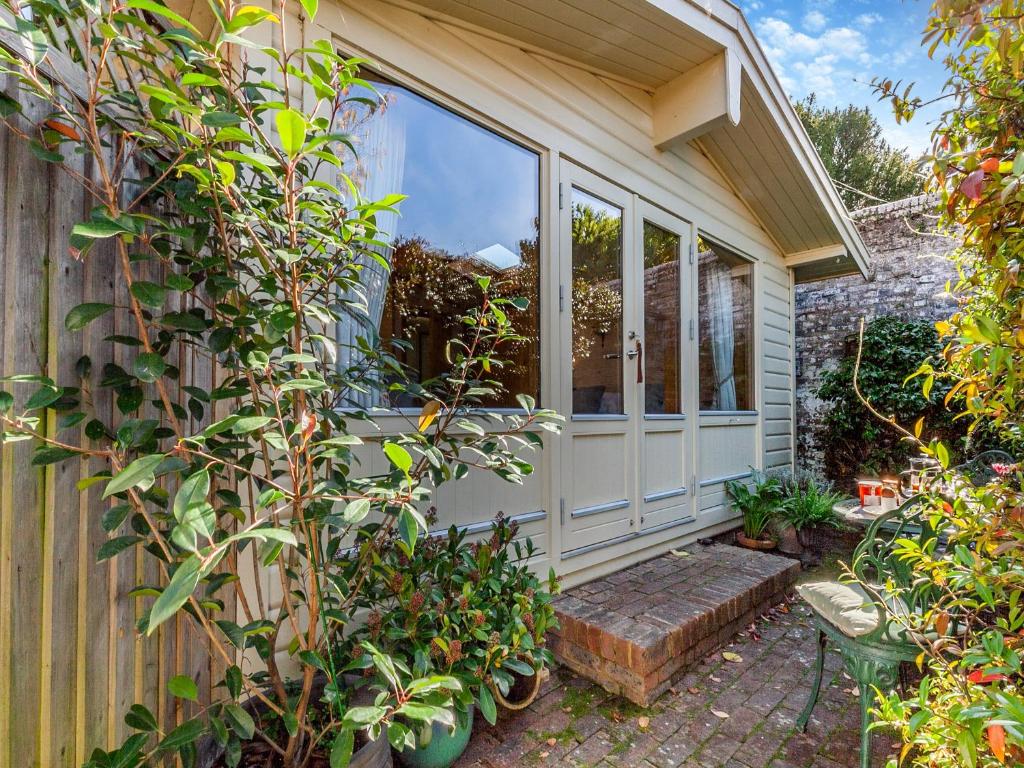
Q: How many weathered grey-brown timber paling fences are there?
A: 1